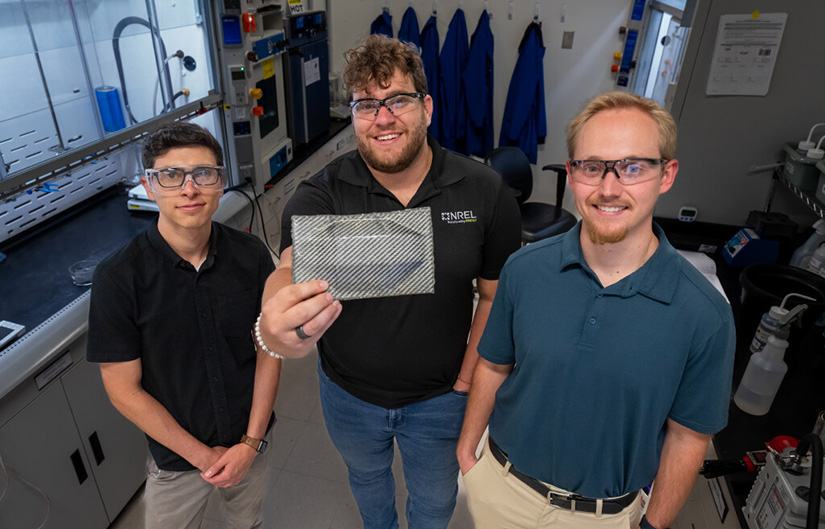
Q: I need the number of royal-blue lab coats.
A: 6